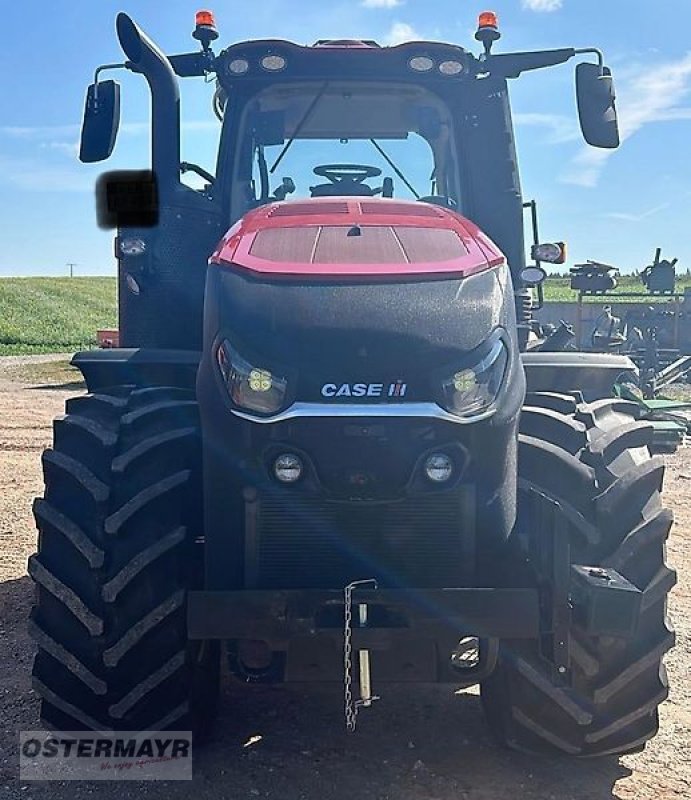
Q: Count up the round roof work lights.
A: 4